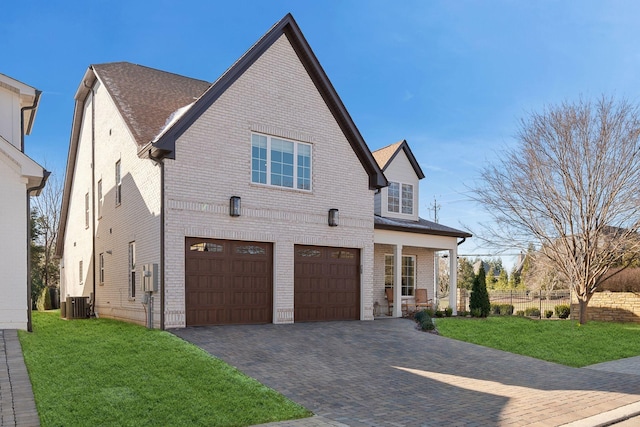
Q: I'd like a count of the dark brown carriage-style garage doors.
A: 2